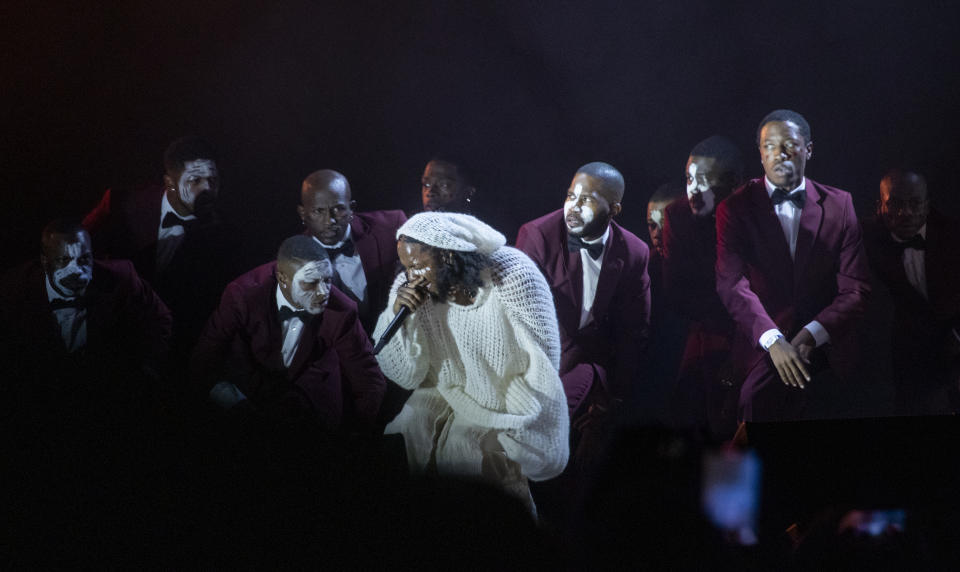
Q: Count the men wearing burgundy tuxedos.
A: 10